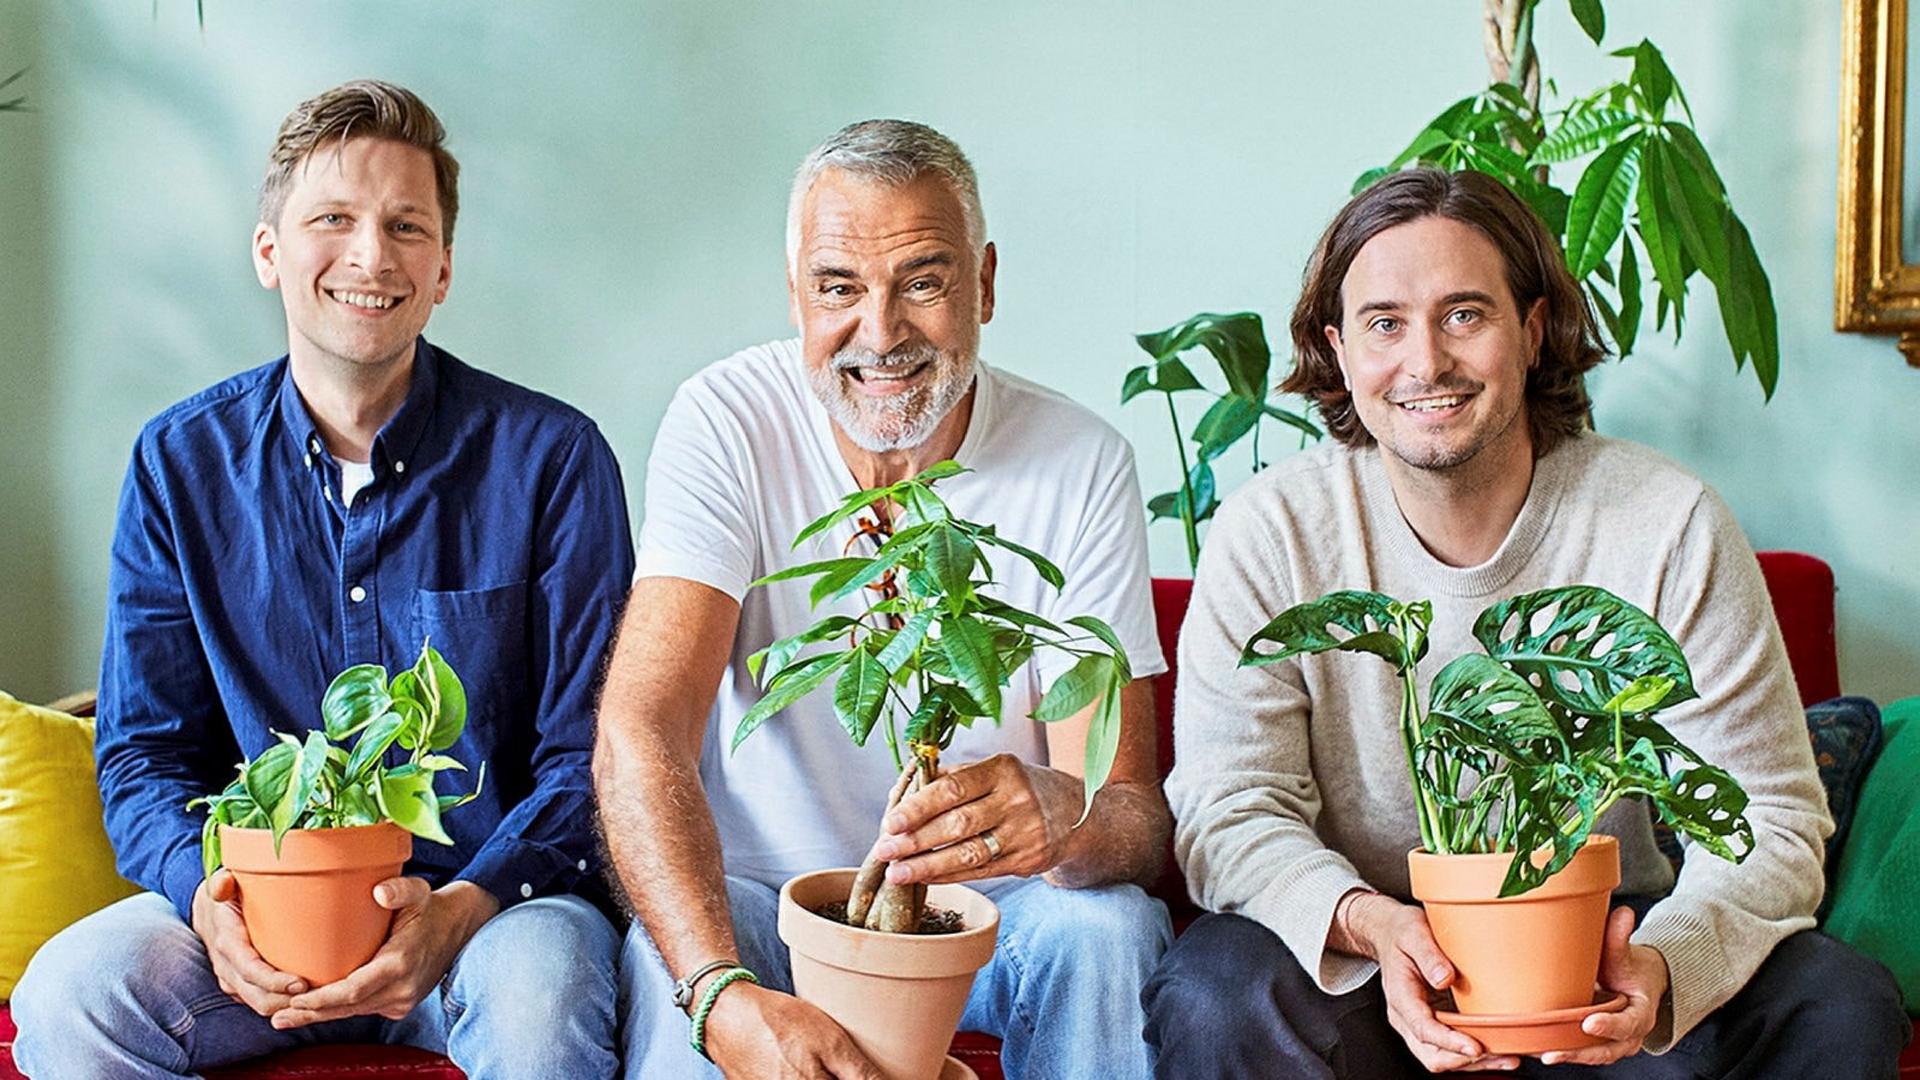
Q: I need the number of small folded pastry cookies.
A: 0